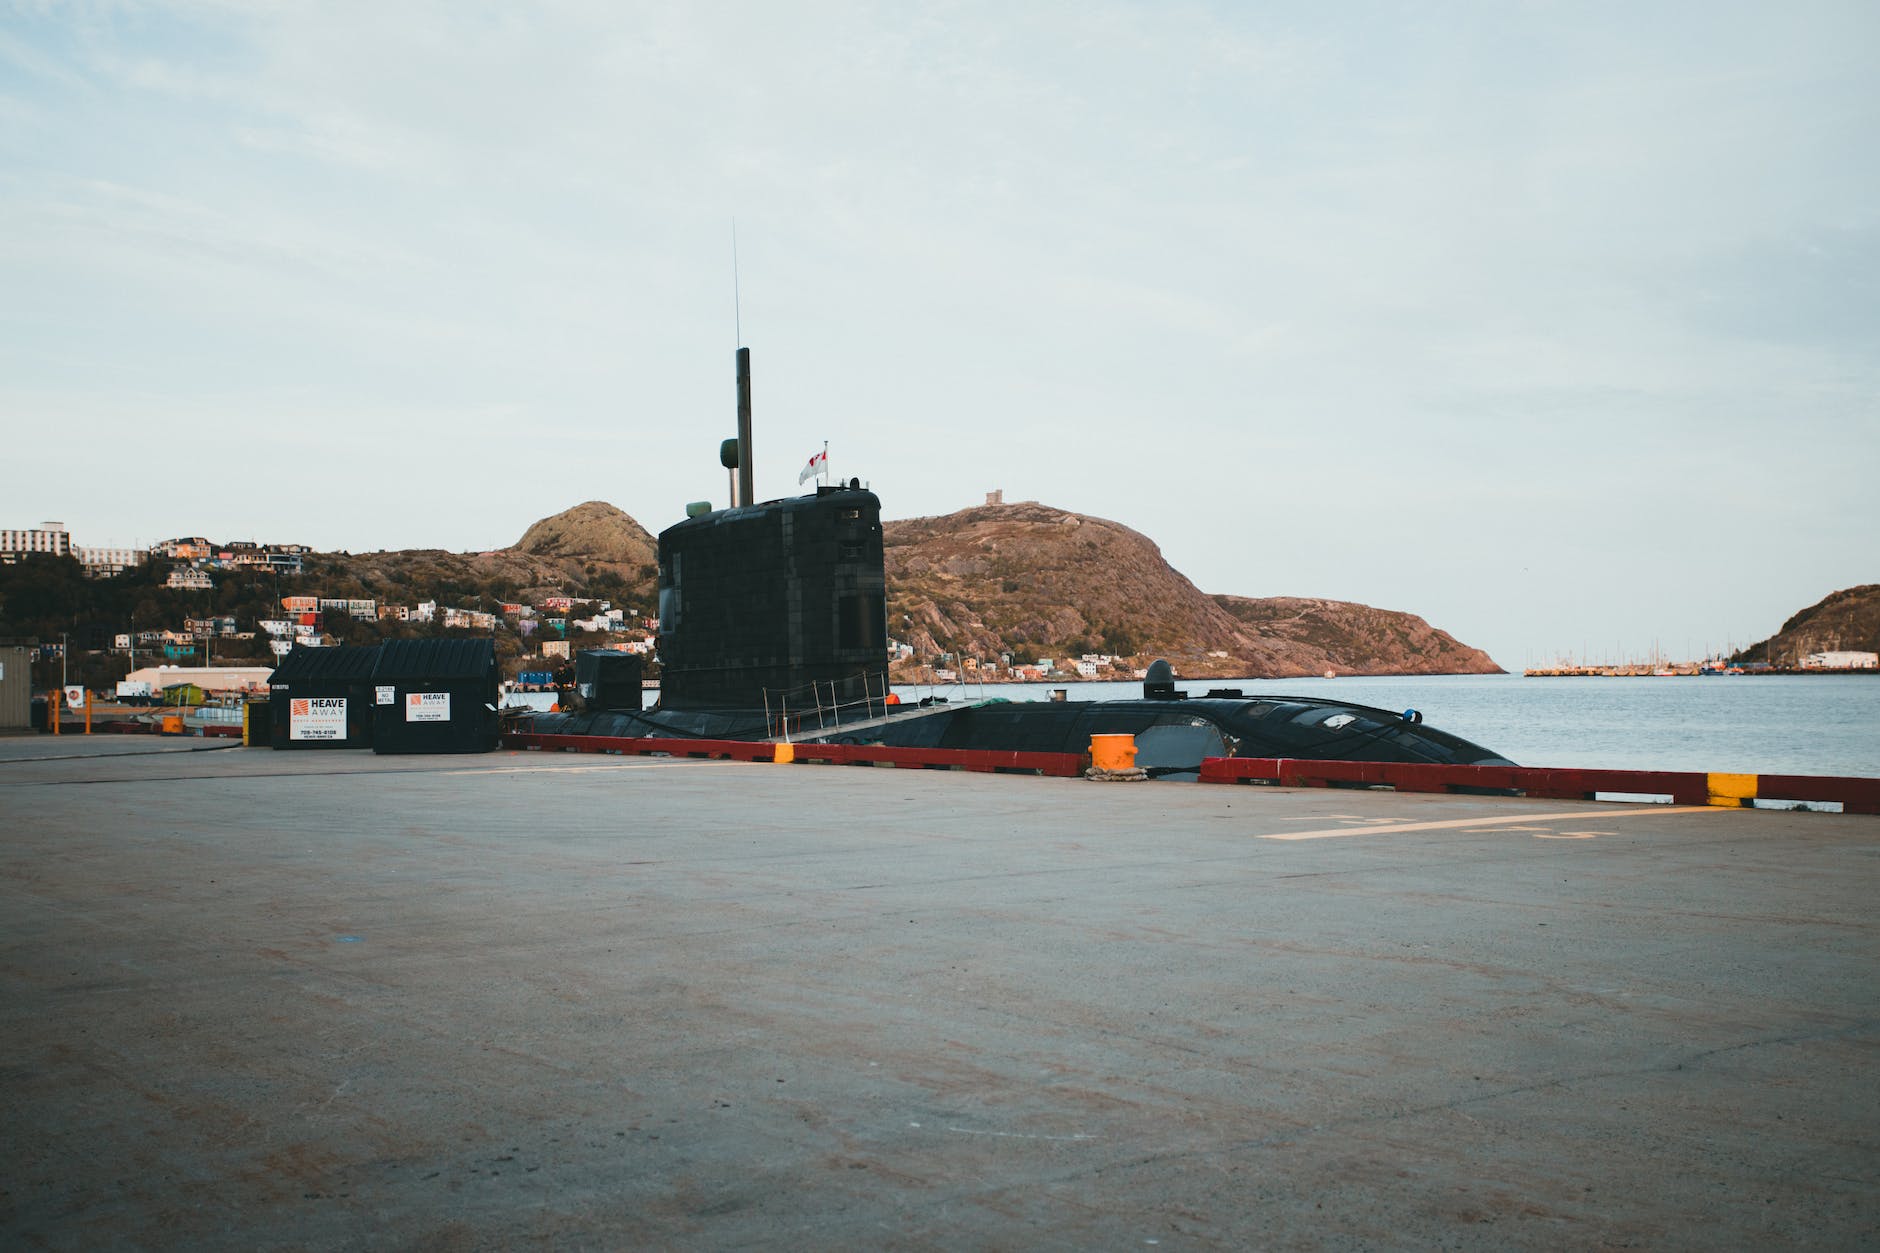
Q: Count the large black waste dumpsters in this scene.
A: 2